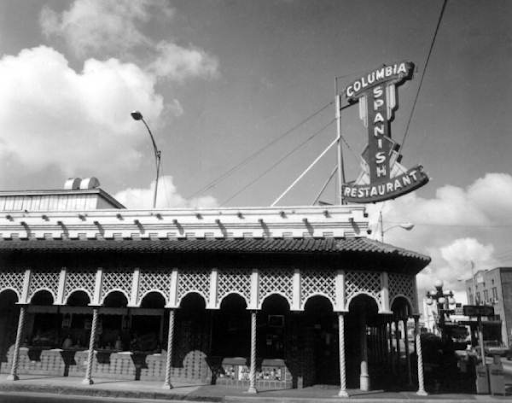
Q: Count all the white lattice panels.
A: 11